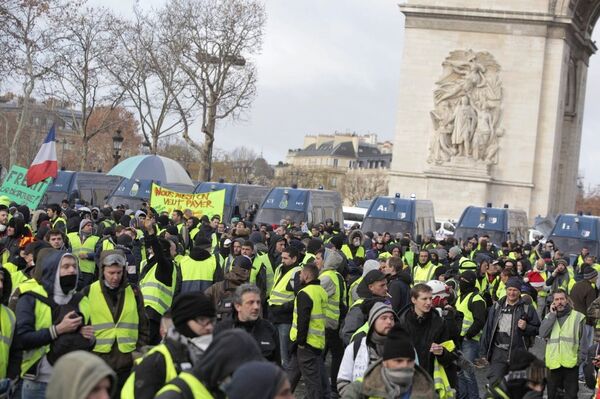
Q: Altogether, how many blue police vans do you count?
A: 7